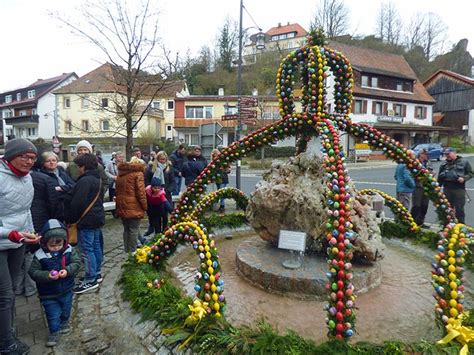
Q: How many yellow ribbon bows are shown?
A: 3